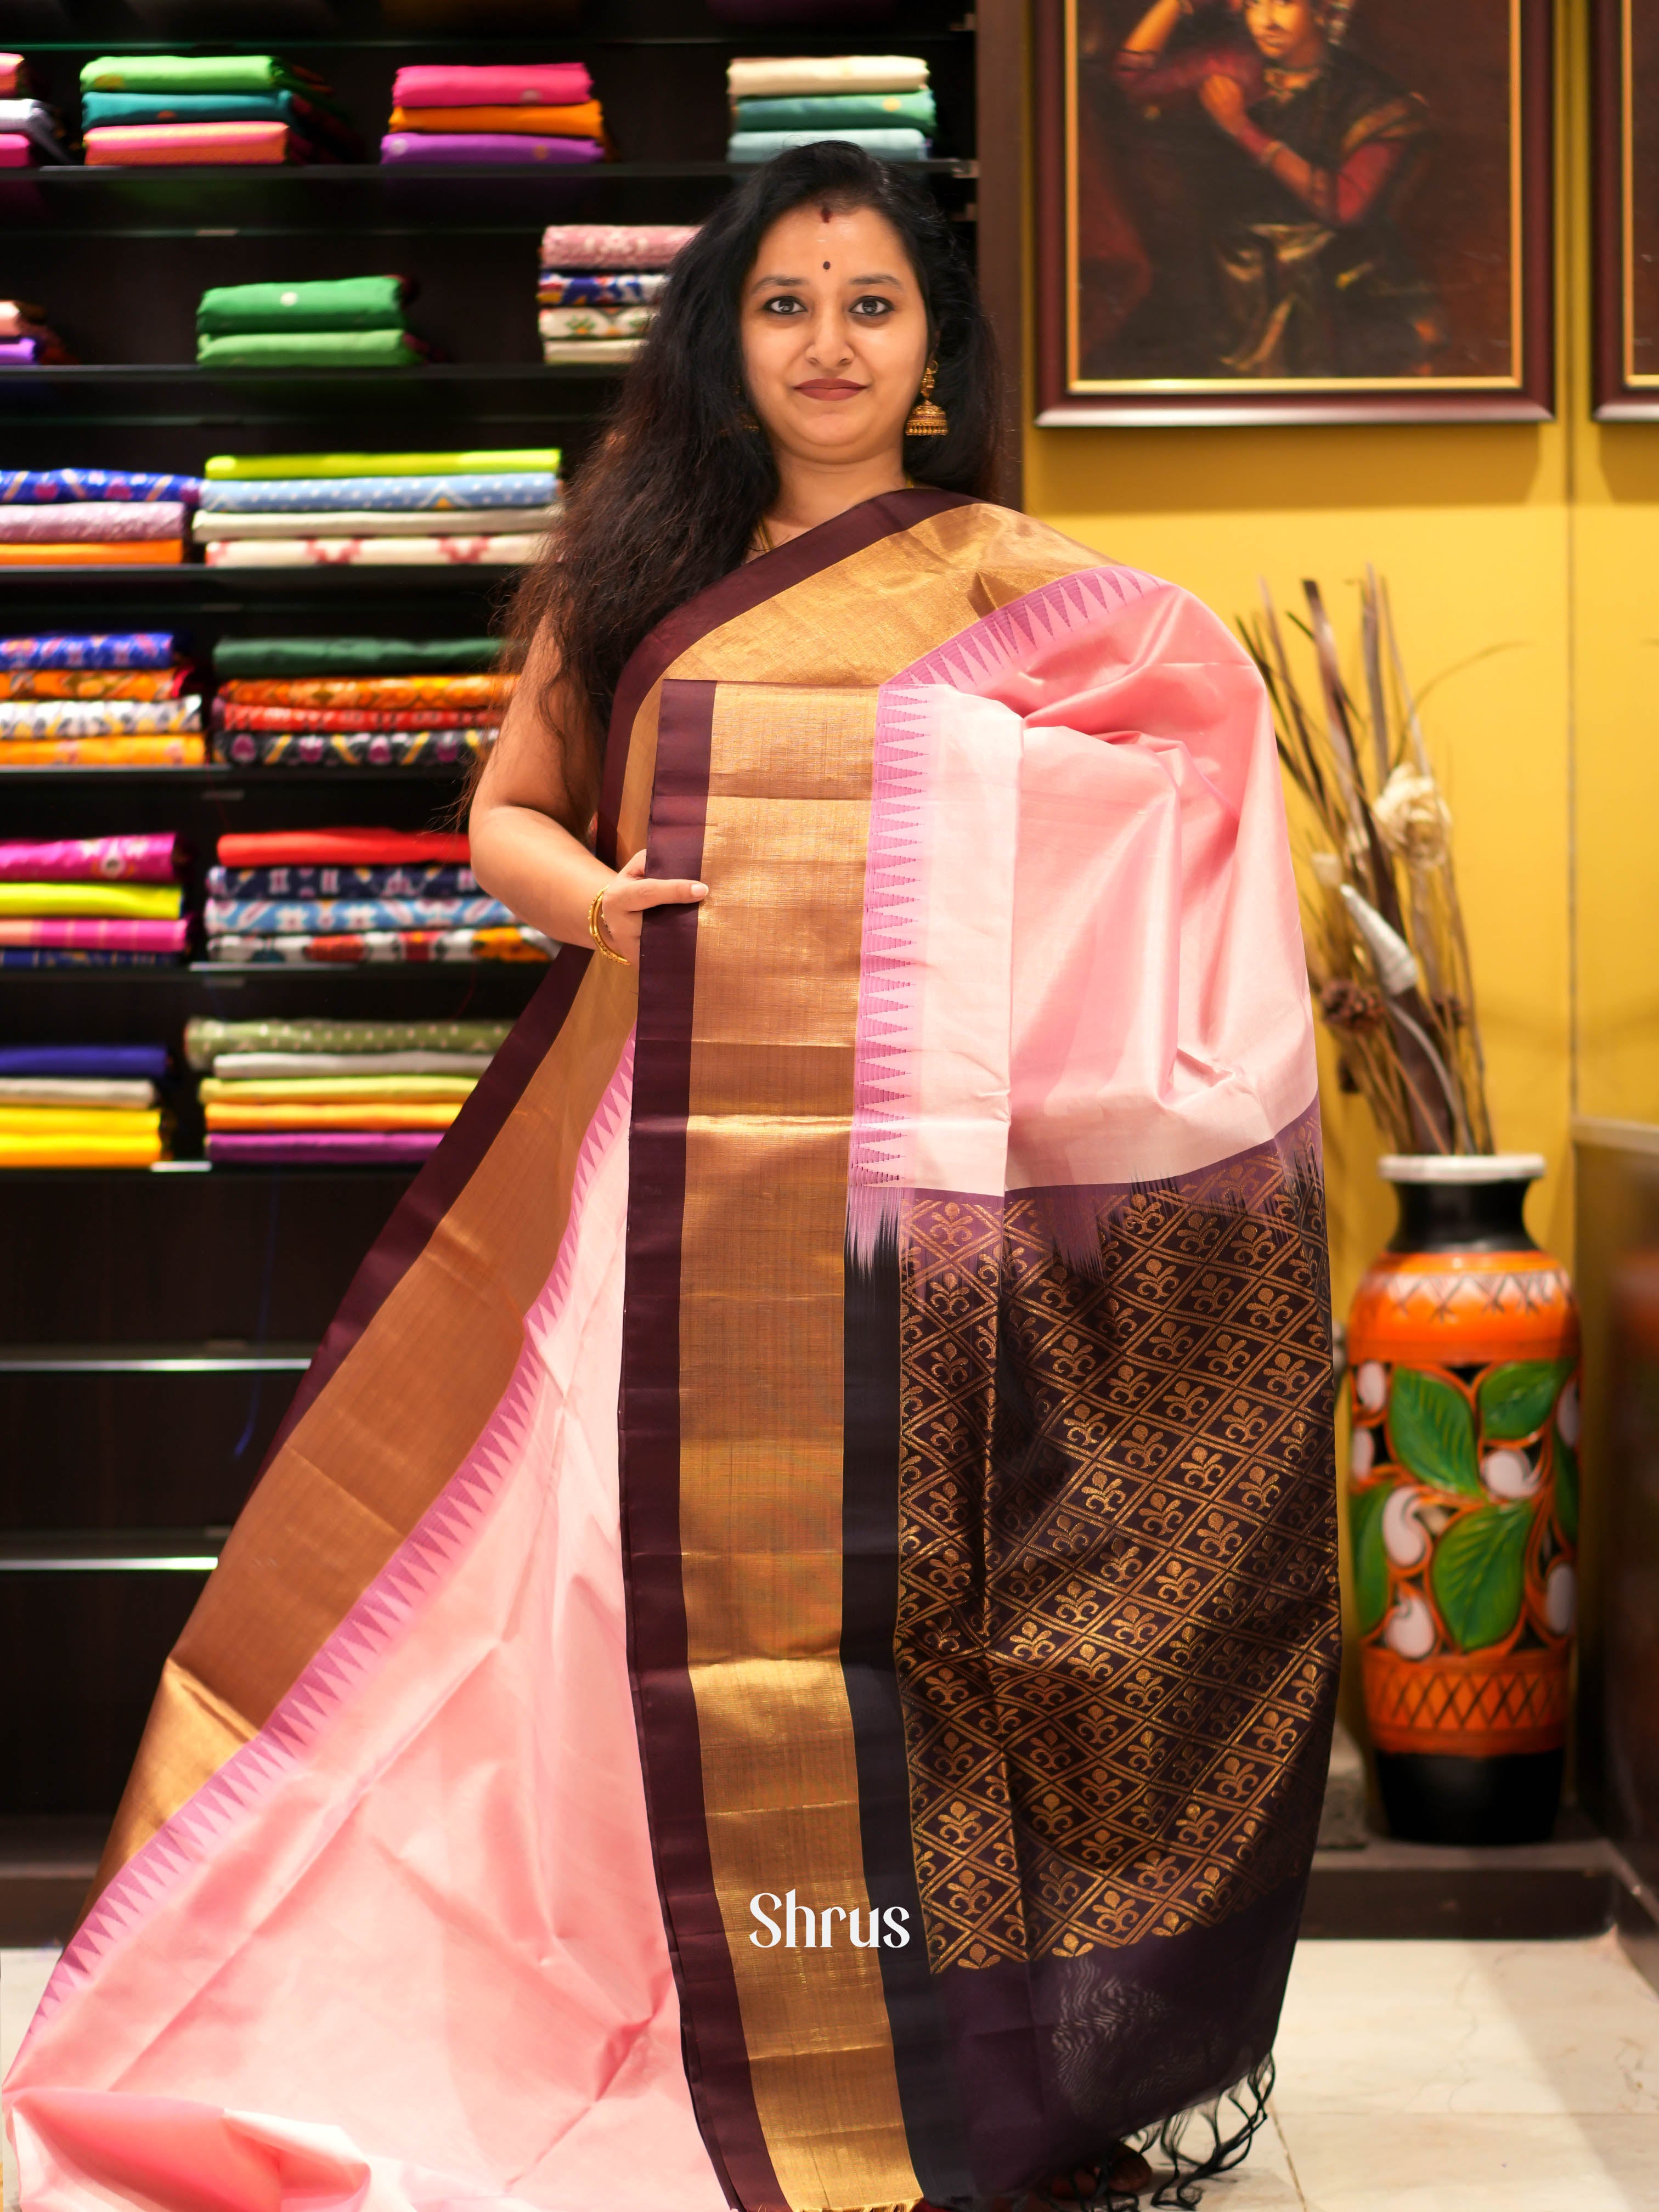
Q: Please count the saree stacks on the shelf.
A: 15